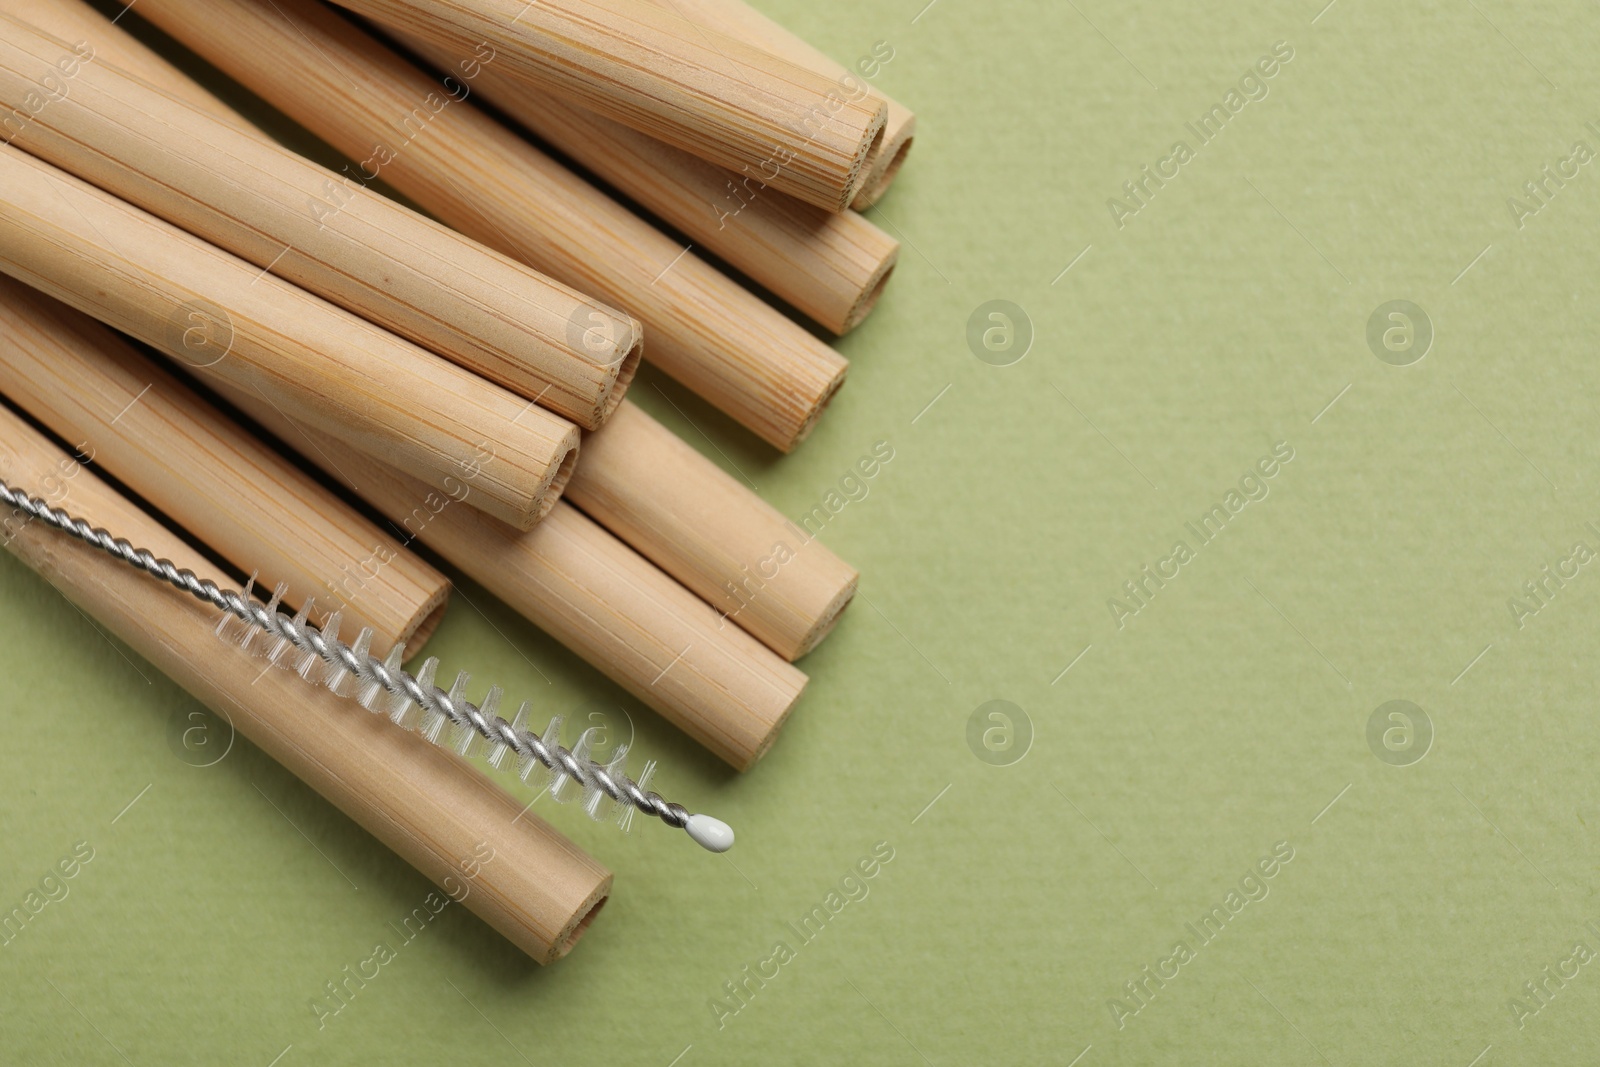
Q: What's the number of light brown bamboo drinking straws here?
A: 10